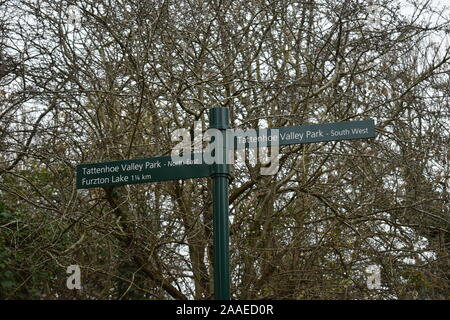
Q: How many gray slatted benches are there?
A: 0